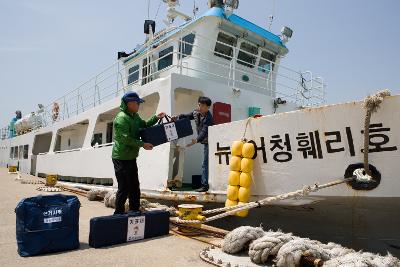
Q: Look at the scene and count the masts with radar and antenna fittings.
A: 1